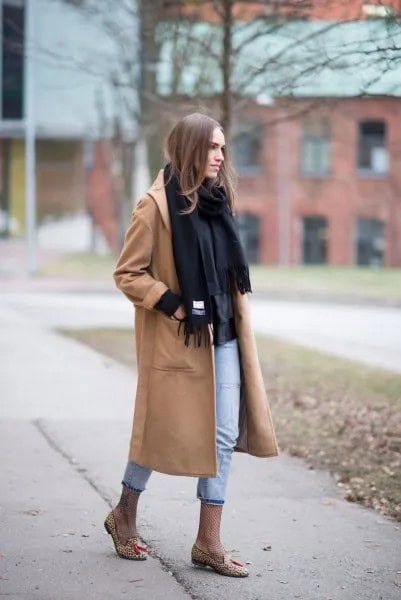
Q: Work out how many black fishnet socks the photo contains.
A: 2